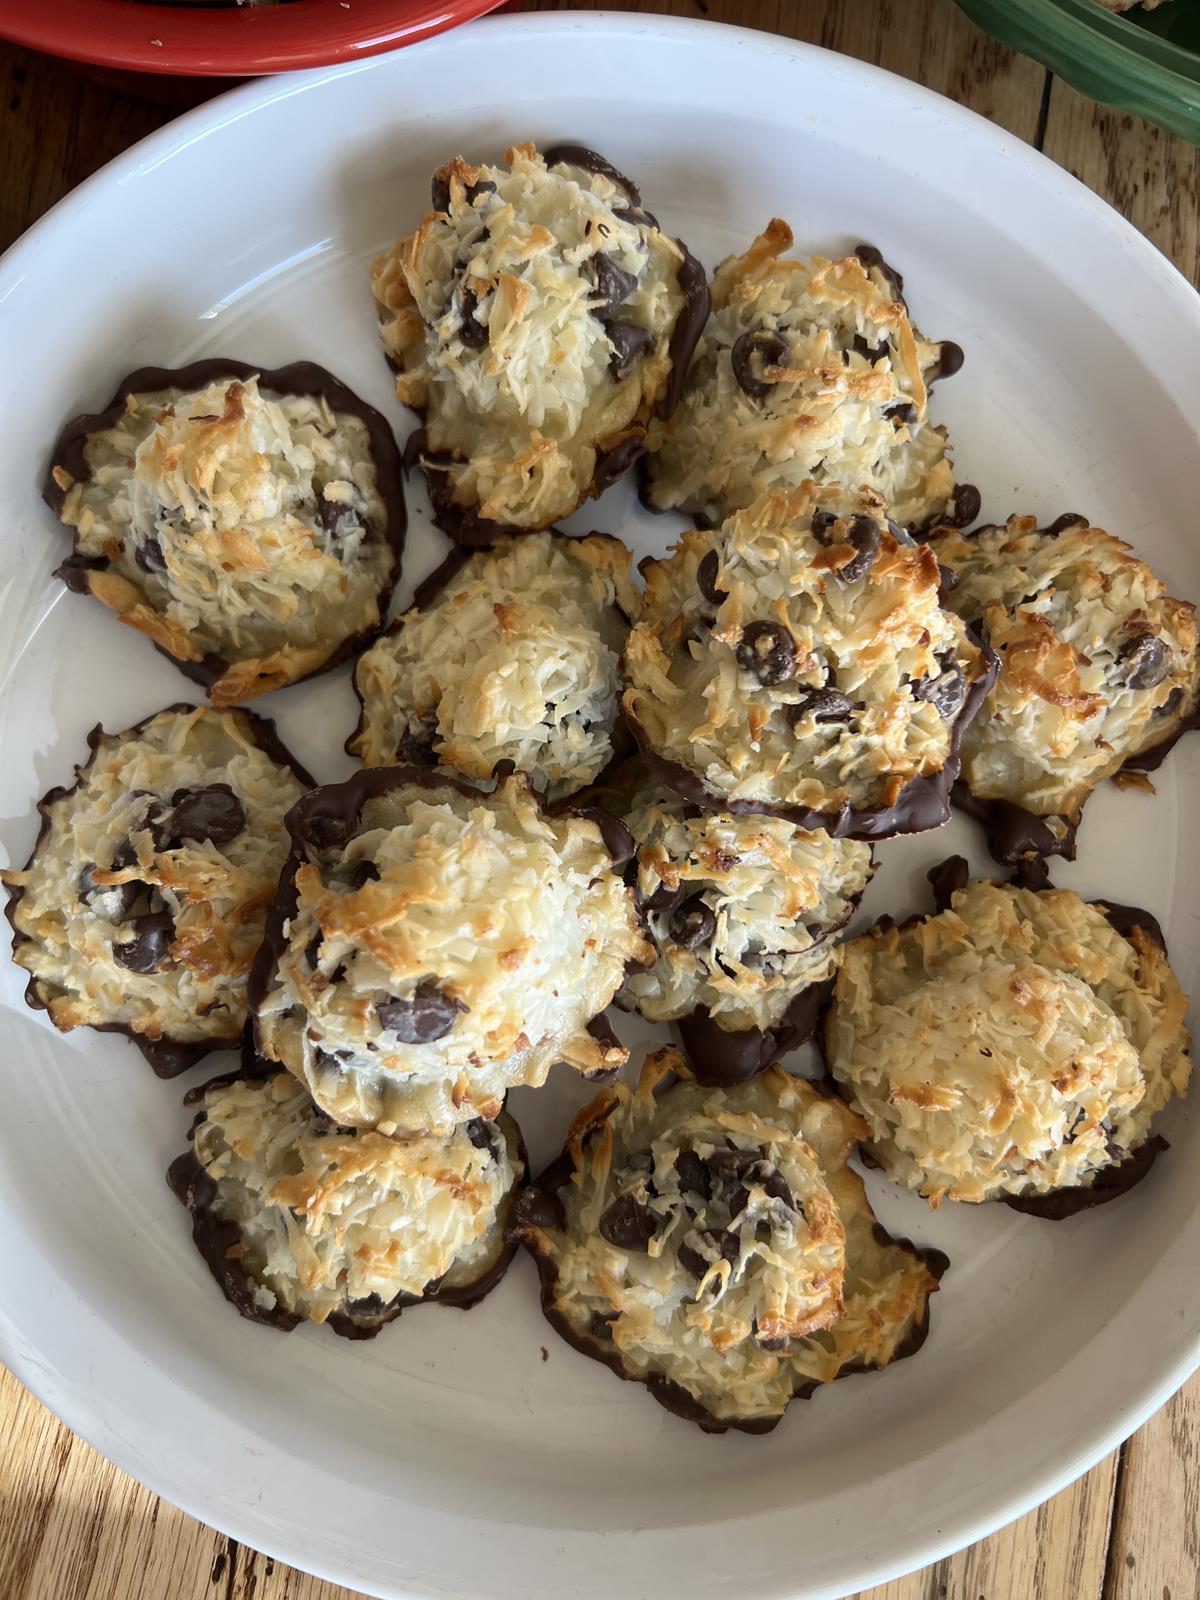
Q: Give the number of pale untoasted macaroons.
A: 0